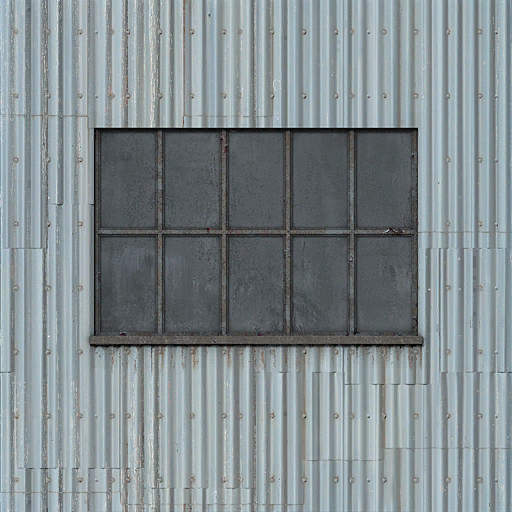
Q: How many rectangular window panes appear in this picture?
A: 10